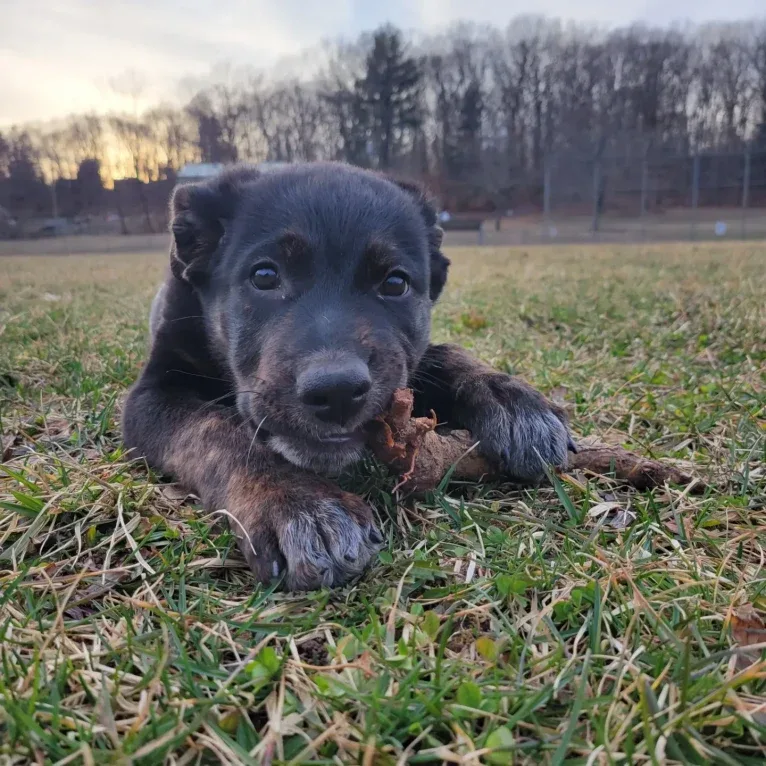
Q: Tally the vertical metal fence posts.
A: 5